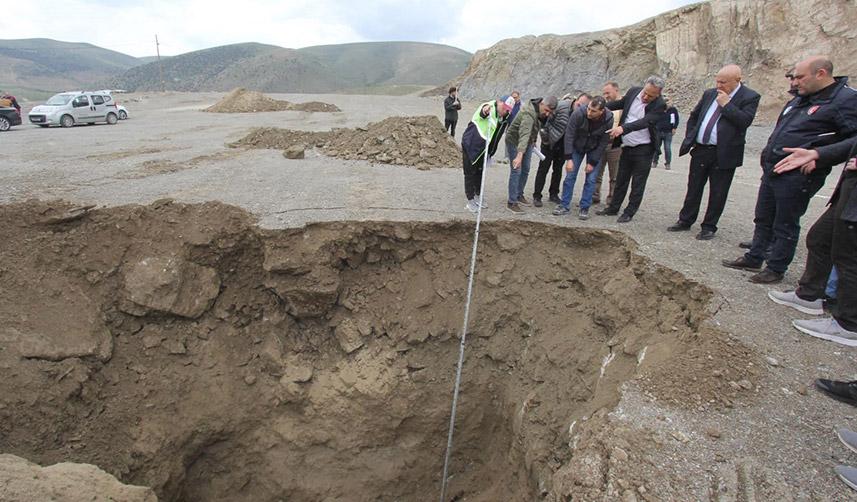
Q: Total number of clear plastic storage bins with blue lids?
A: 0